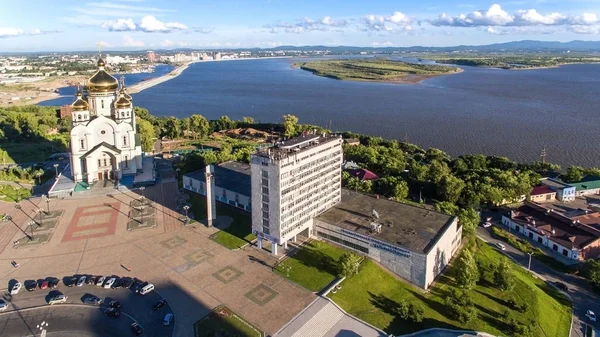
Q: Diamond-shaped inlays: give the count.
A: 4